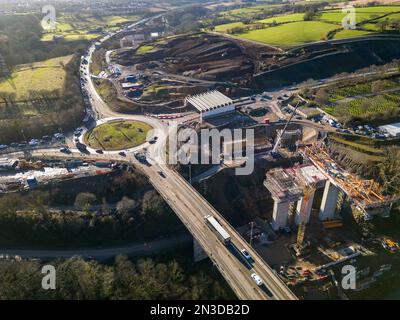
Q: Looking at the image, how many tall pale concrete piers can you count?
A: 3